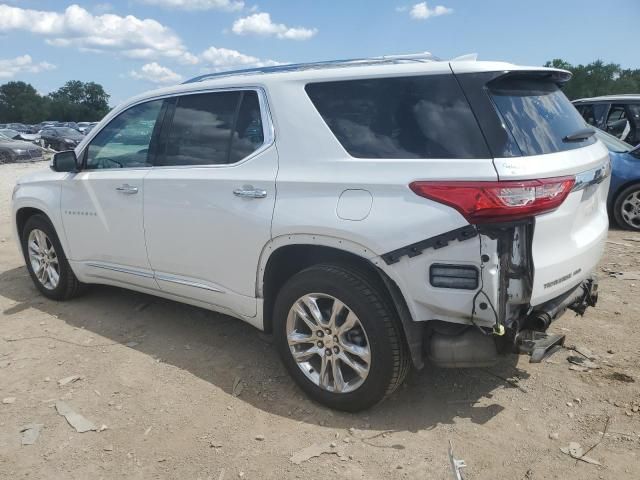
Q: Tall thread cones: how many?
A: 0